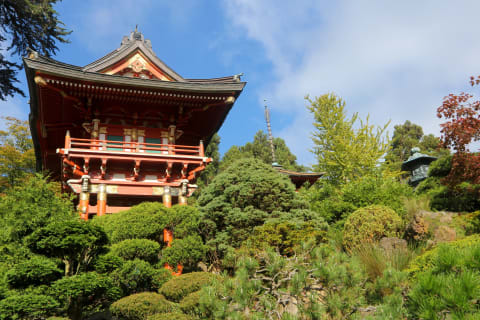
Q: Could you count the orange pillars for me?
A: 4